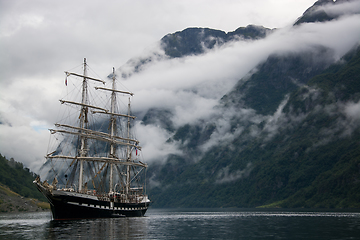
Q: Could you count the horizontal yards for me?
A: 10